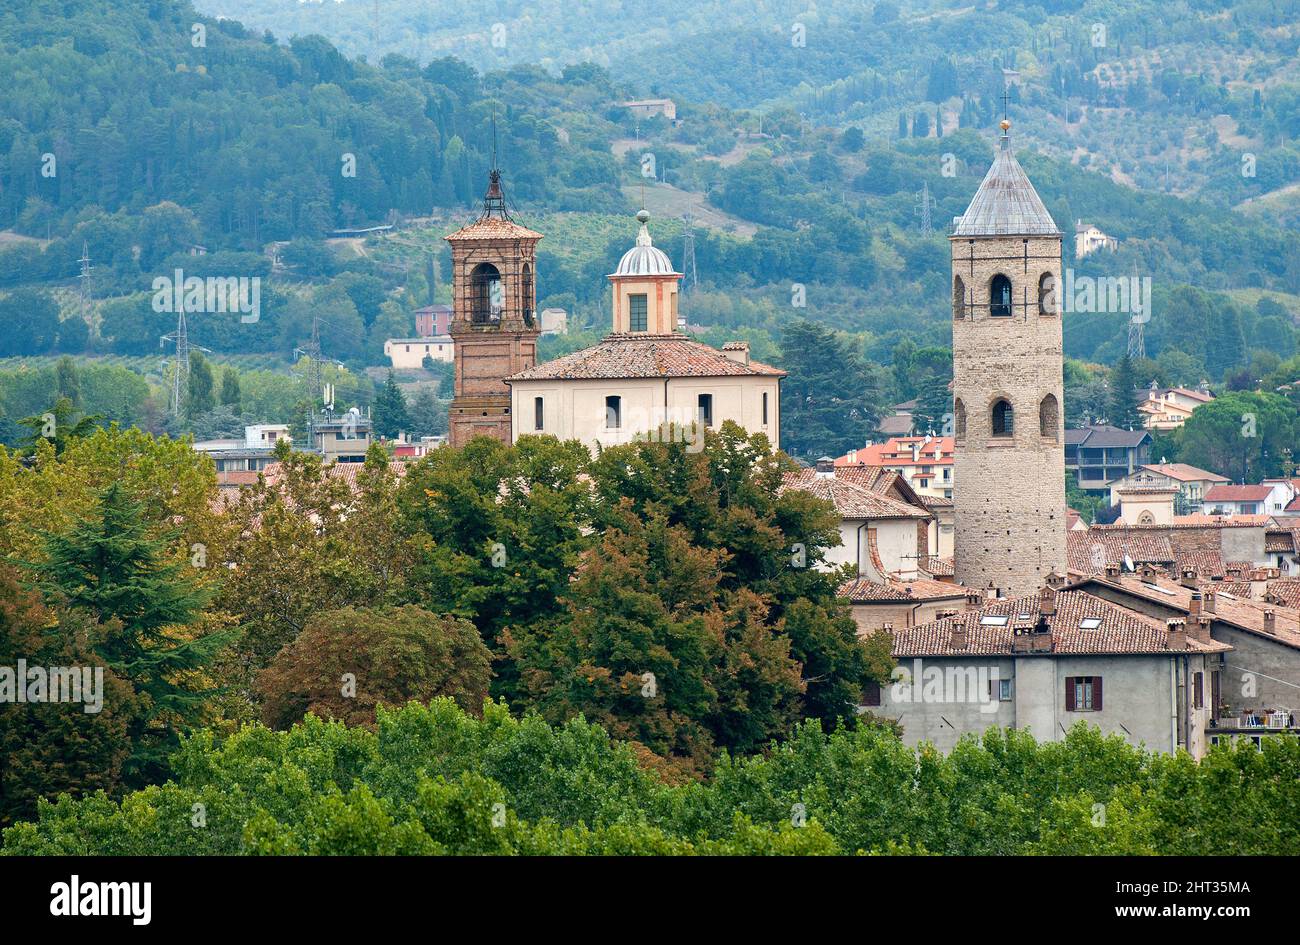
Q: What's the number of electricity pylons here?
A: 6